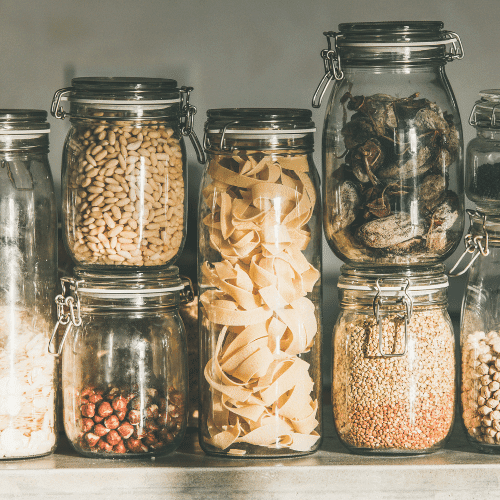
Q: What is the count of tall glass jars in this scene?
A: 2